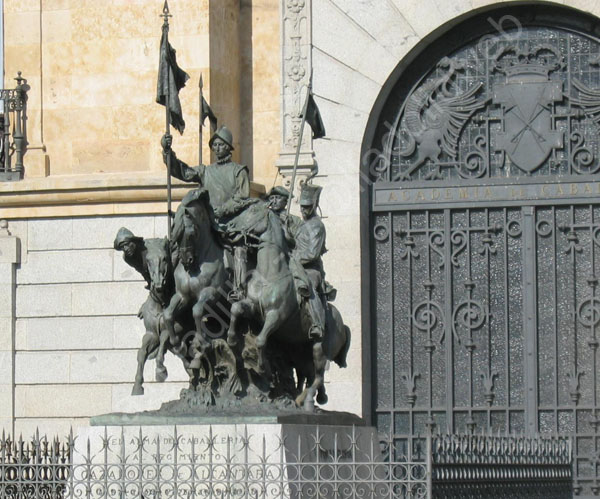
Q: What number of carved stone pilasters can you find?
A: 1